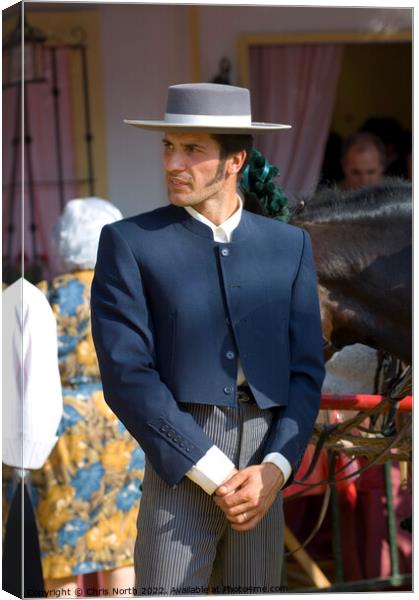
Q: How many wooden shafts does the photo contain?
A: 1